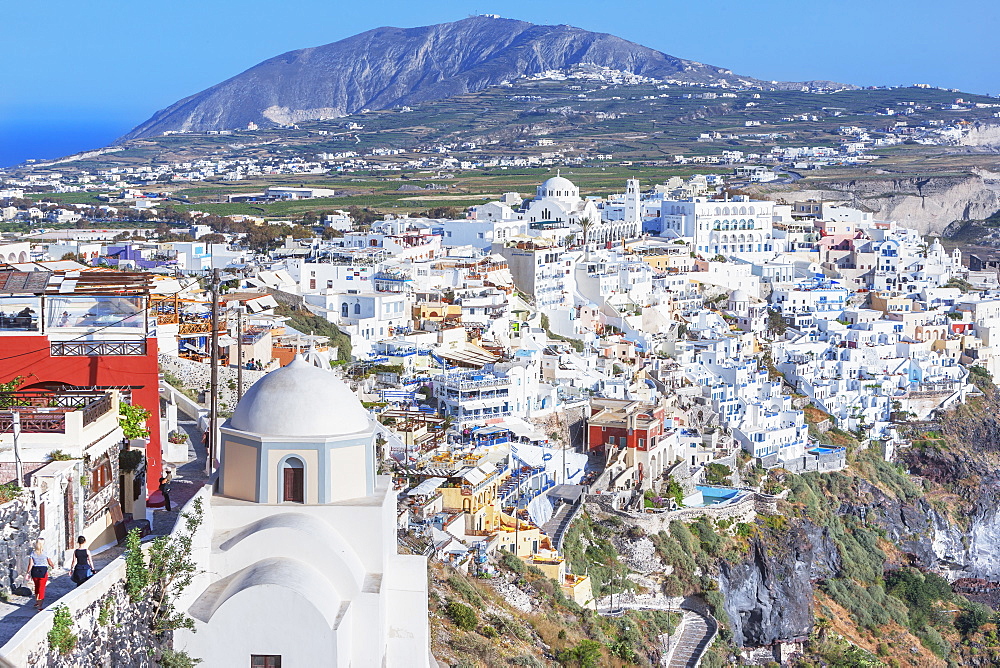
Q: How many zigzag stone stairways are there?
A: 1